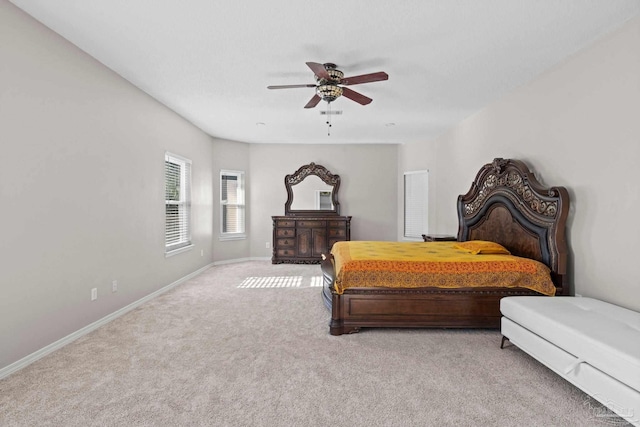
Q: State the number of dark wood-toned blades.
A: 5